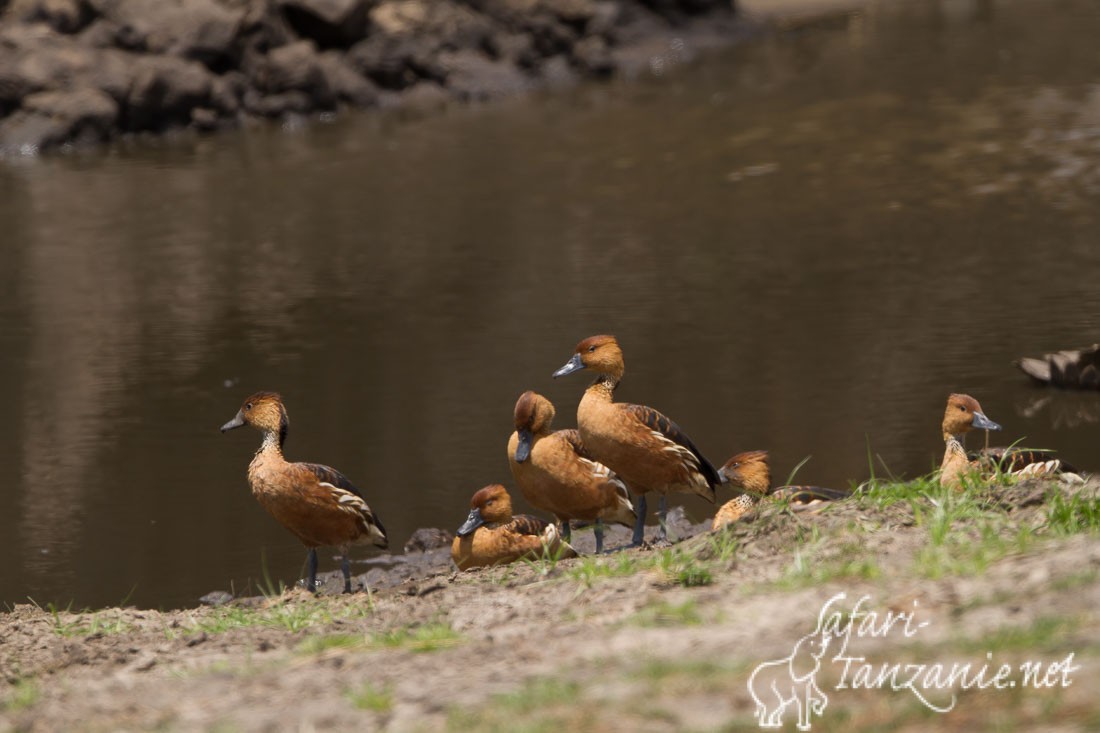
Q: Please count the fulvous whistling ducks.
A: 6